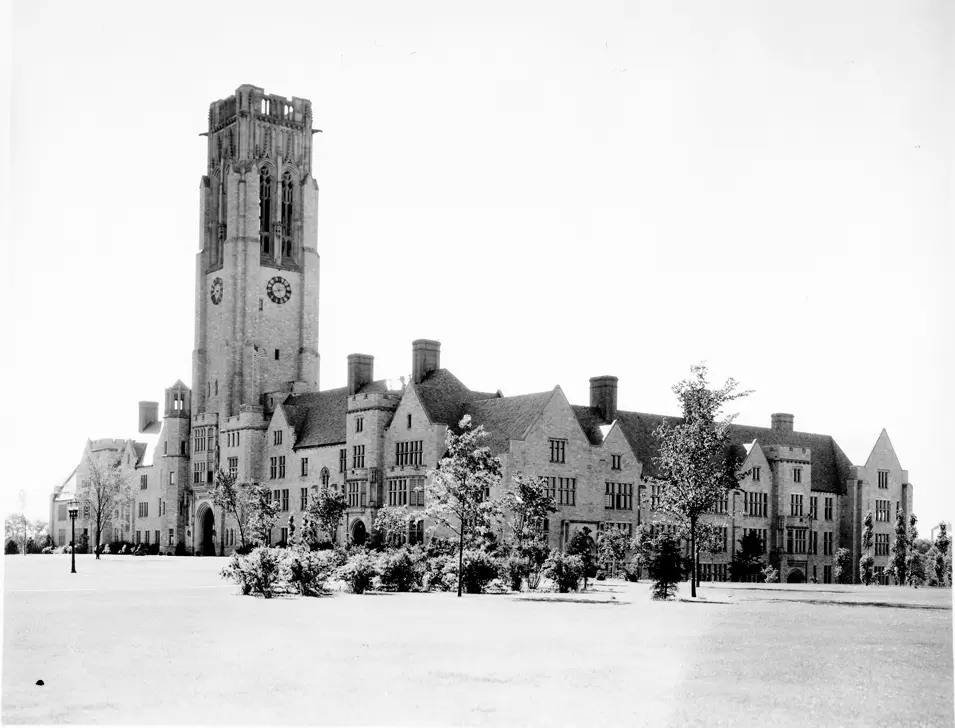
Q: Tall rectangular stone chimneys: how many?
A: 5